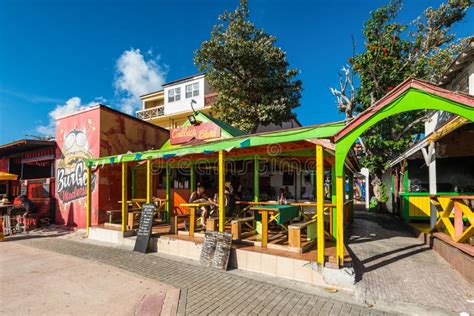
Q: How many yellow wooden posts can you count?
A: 6